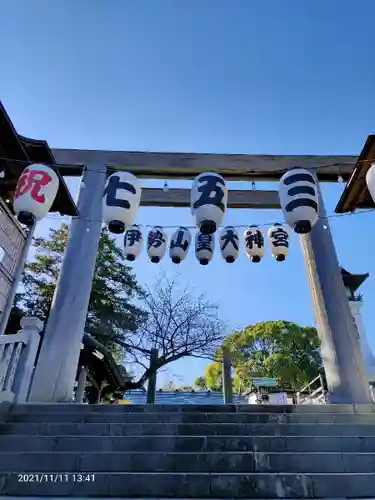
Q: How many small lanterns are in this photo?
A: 7